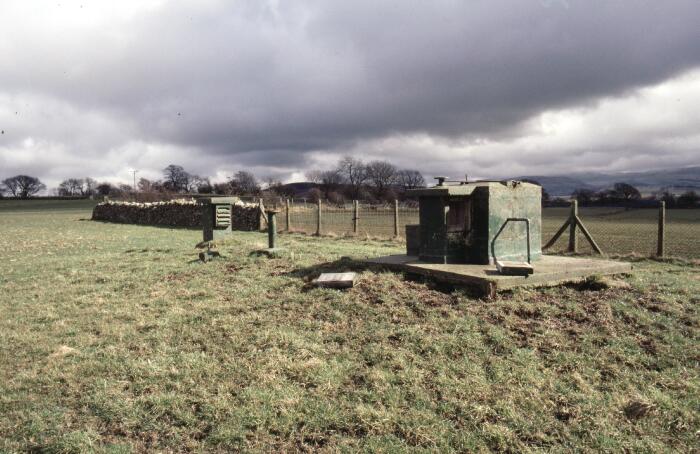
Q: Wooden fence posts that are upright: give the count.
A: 7